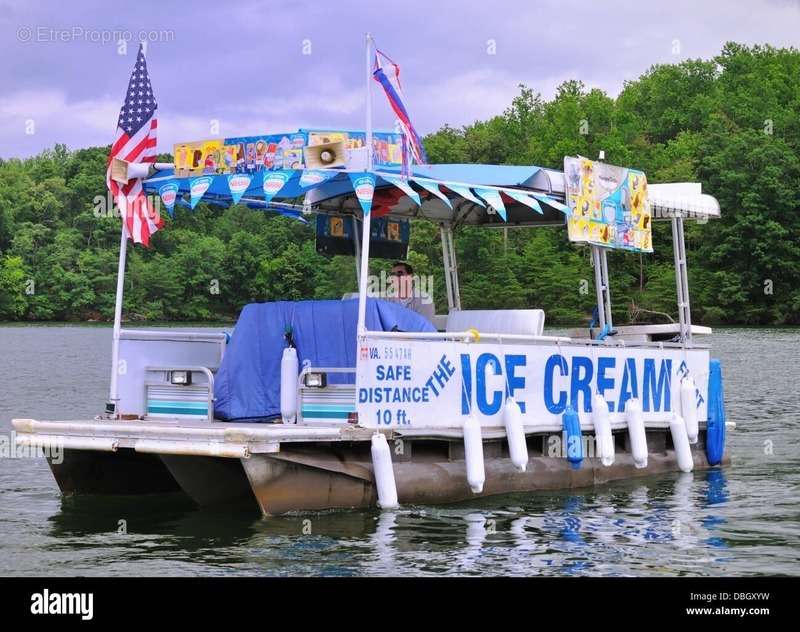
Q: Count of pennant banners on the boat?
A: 12